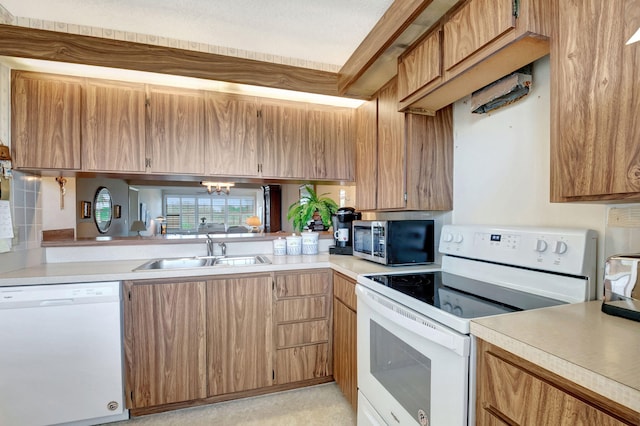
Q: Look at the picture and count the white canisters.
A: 3